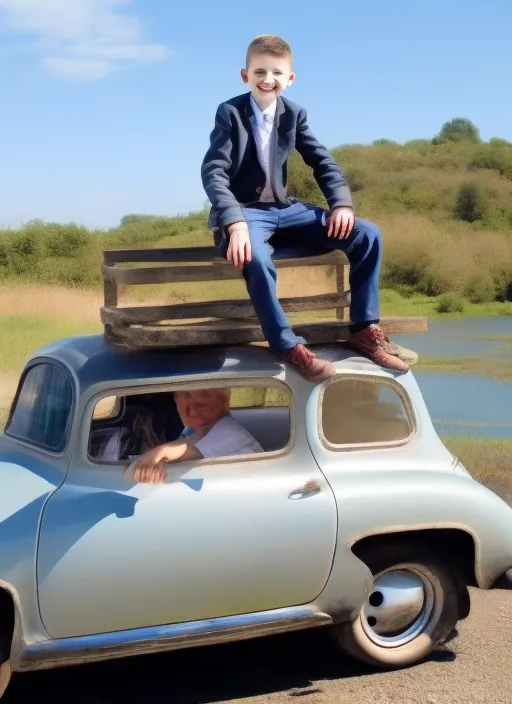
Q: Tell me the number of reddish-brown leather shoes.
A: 2